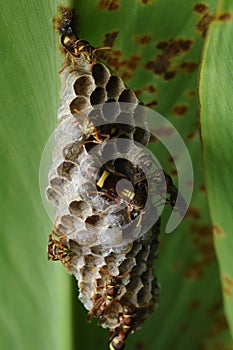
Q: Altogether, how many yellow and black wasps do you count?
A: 7